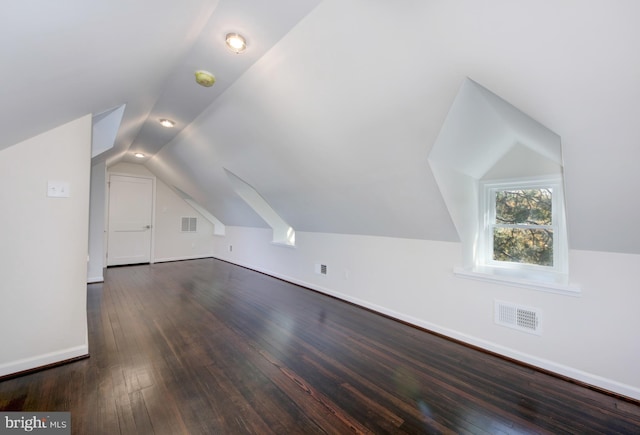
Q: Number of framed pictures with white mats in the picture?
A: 0